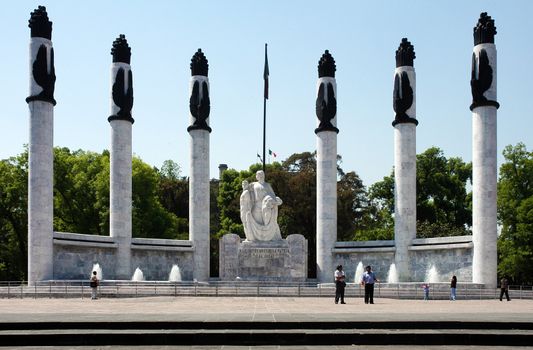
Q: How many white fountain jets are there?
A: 6